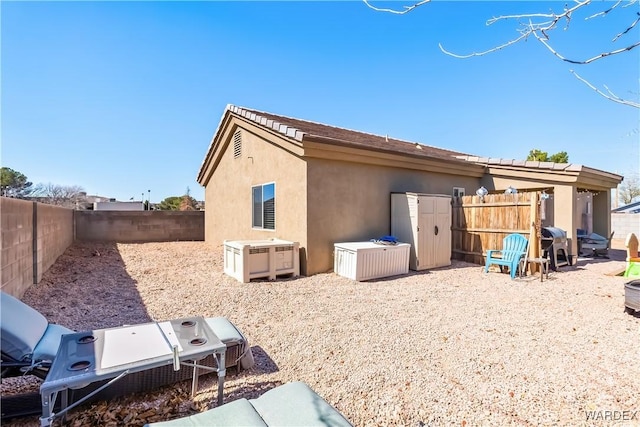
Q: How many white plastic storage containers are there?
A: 2